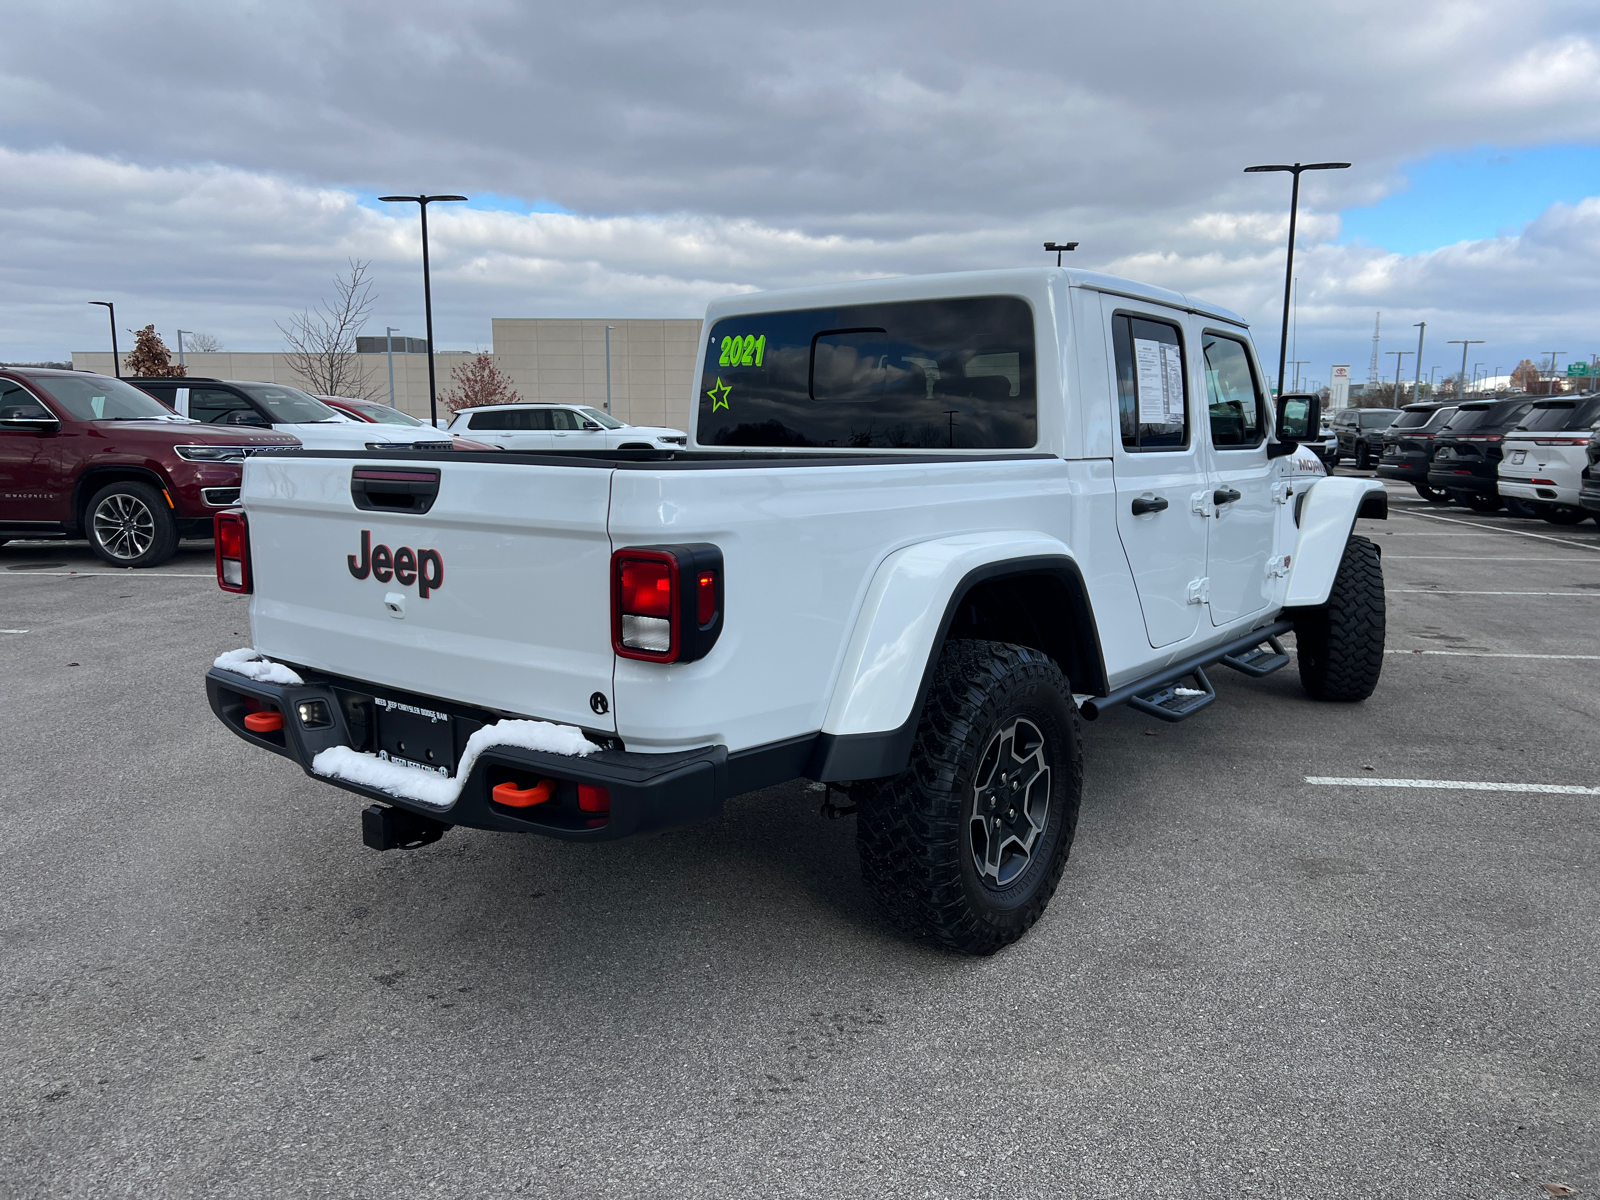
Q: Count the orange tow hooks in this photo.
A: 2